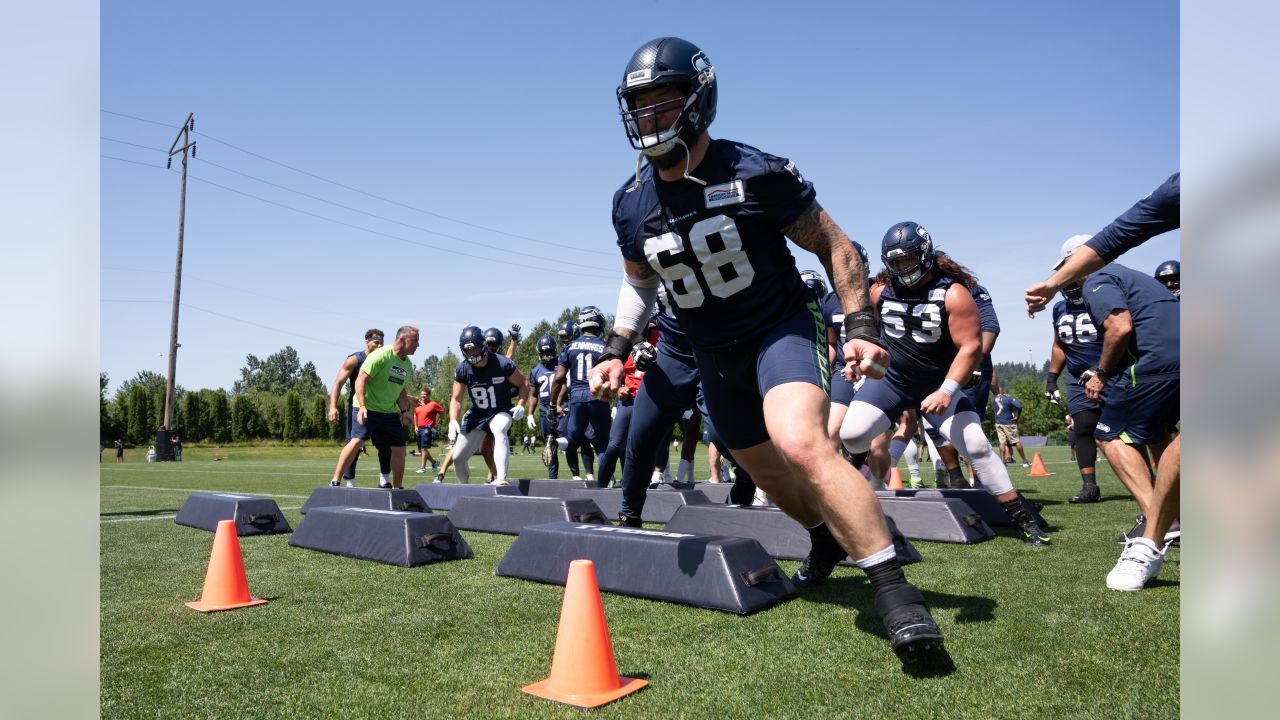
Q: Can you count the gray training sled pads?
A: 12